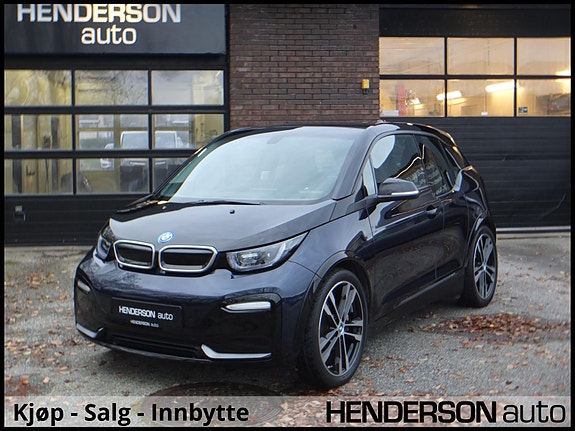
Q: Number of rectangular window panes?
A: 15